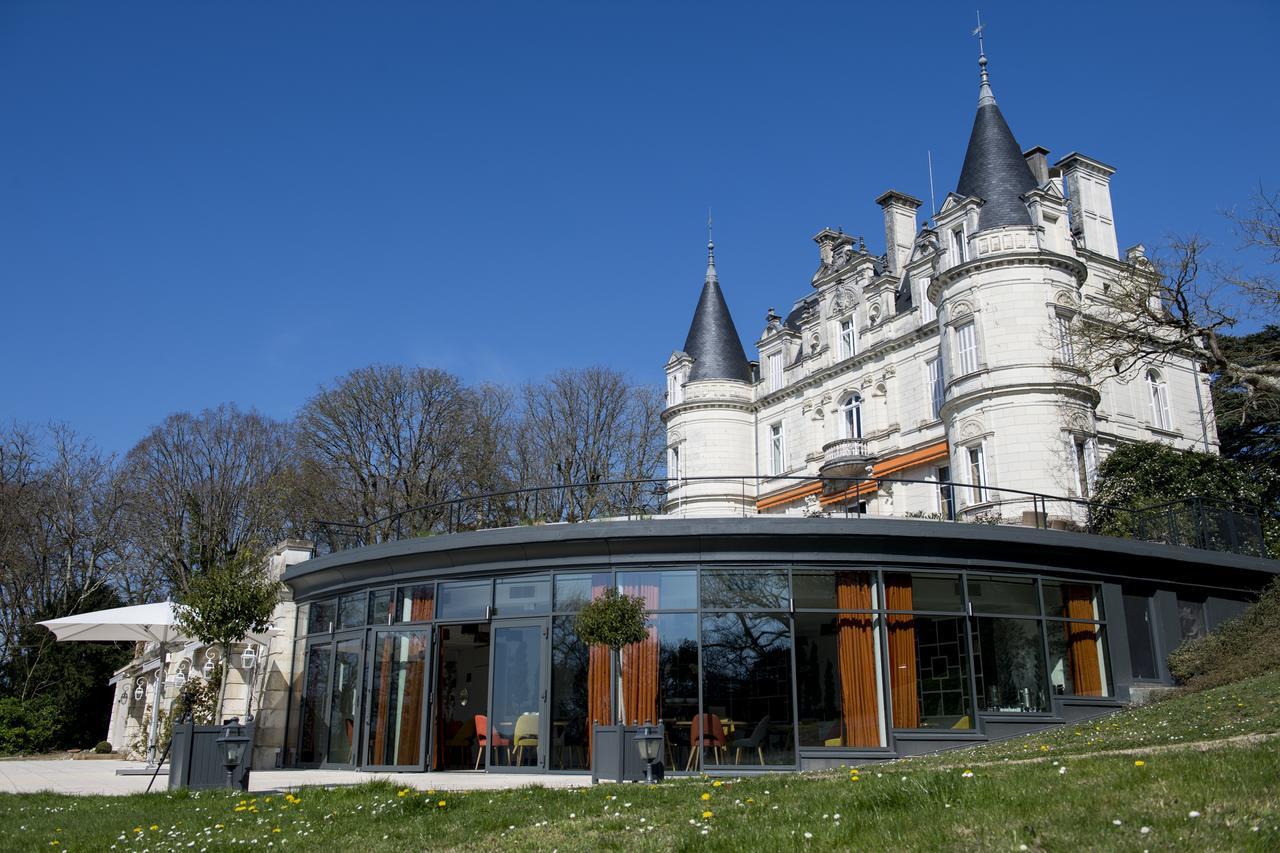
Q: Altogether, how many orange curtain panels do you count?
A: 7